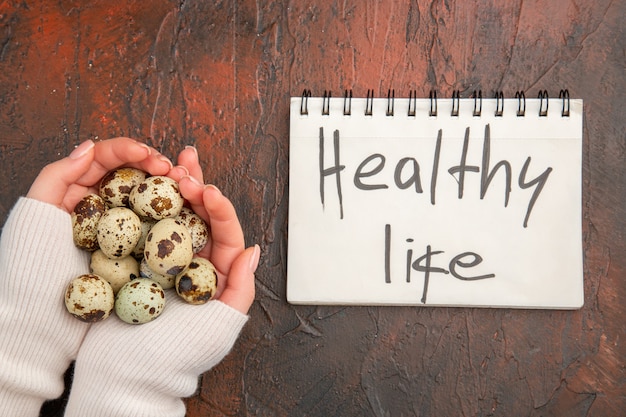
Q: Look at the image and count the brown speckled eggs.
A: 12